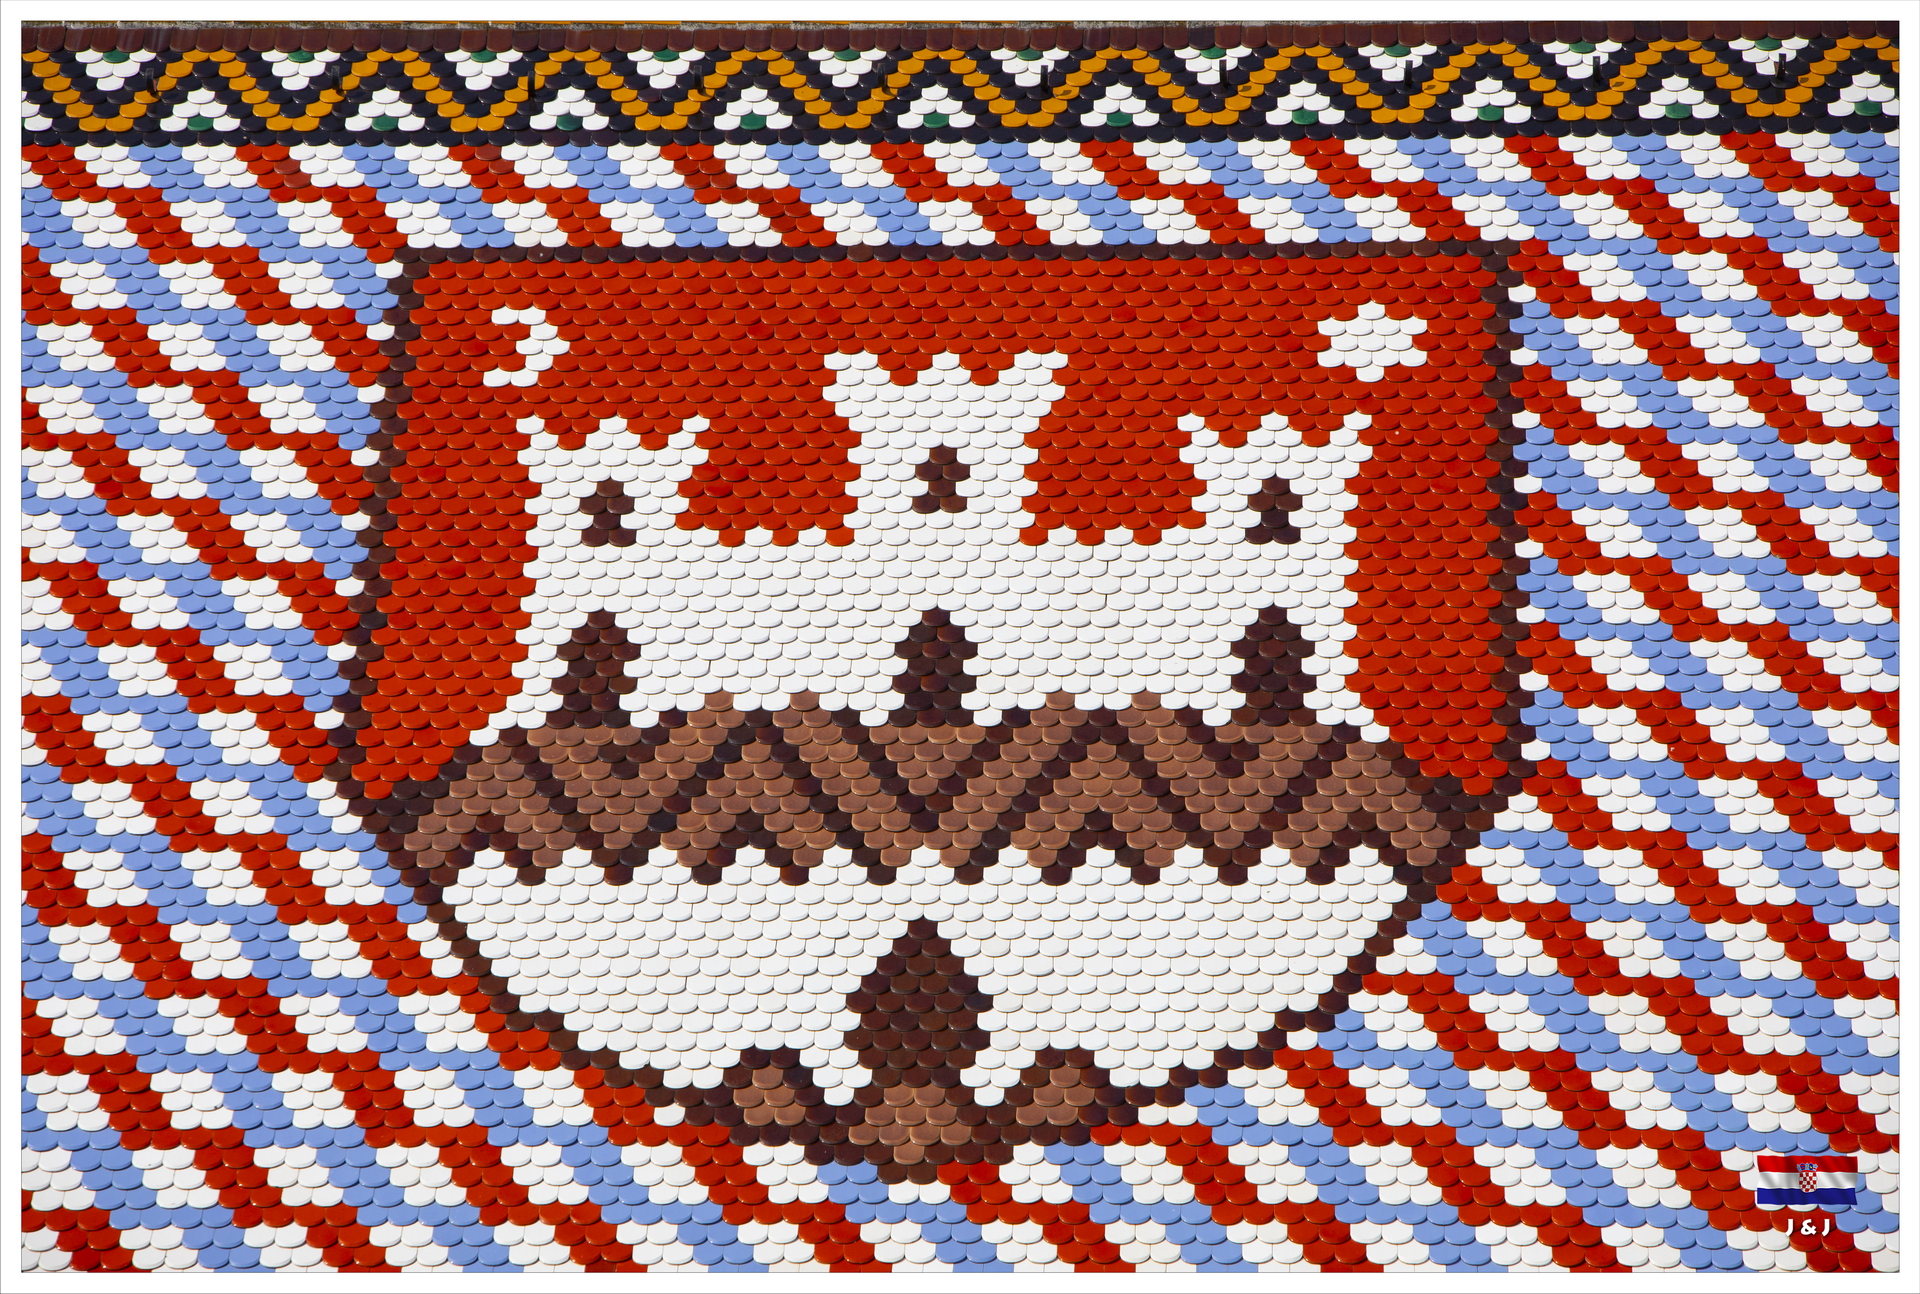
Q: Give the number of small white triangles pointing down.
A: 10